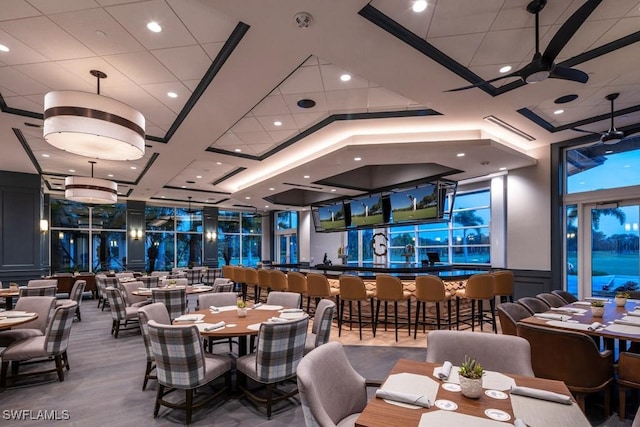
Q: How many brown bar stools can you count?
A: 12